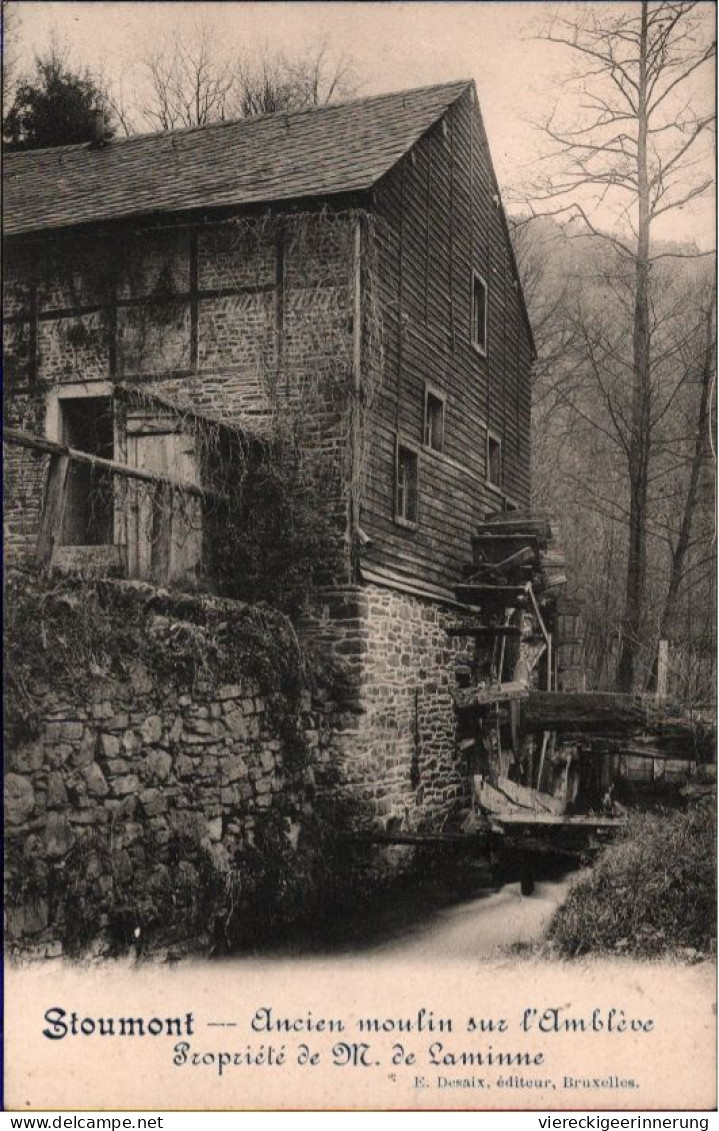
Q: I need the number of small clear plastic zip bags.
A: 0